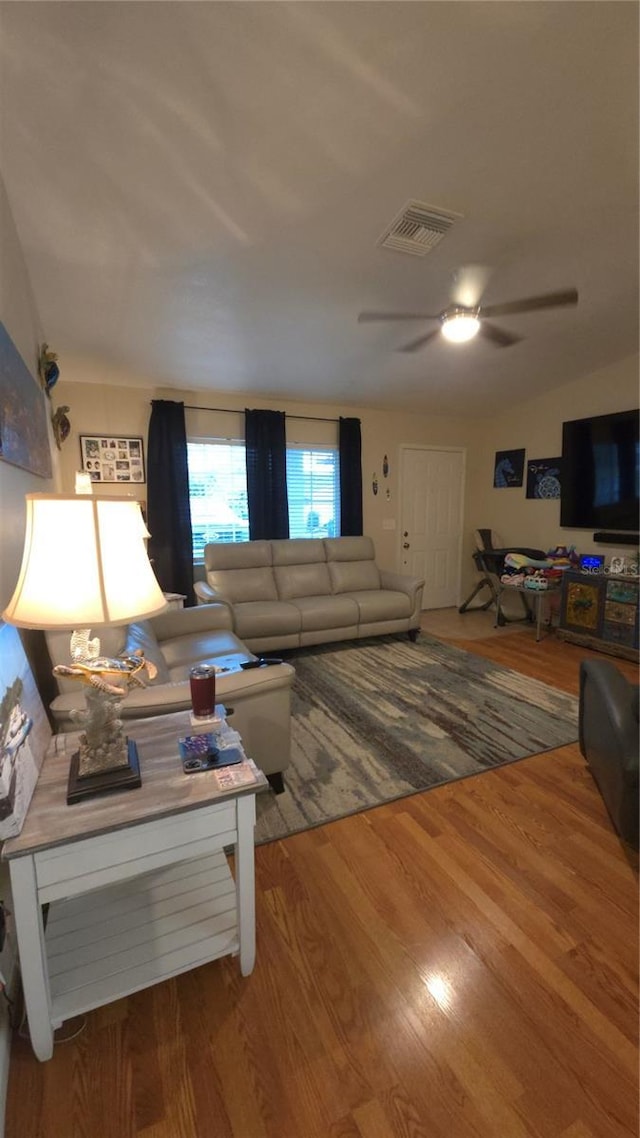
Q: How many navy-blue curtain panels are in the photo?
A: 3